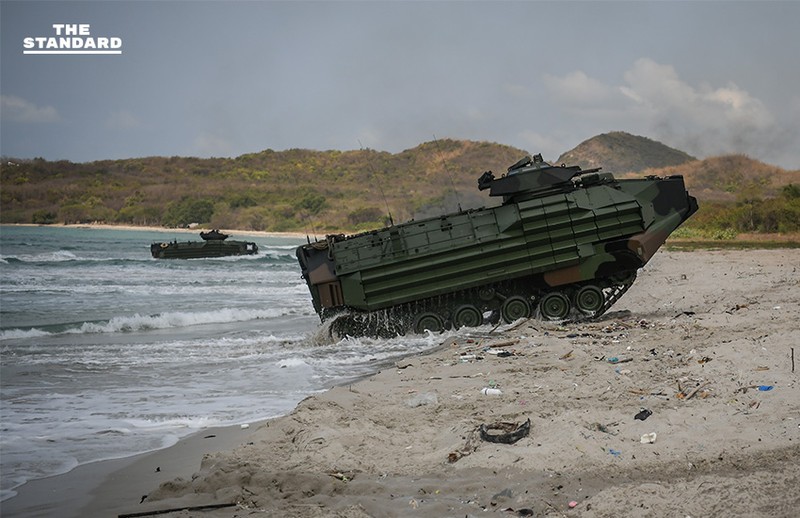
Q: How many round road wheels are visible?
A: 5